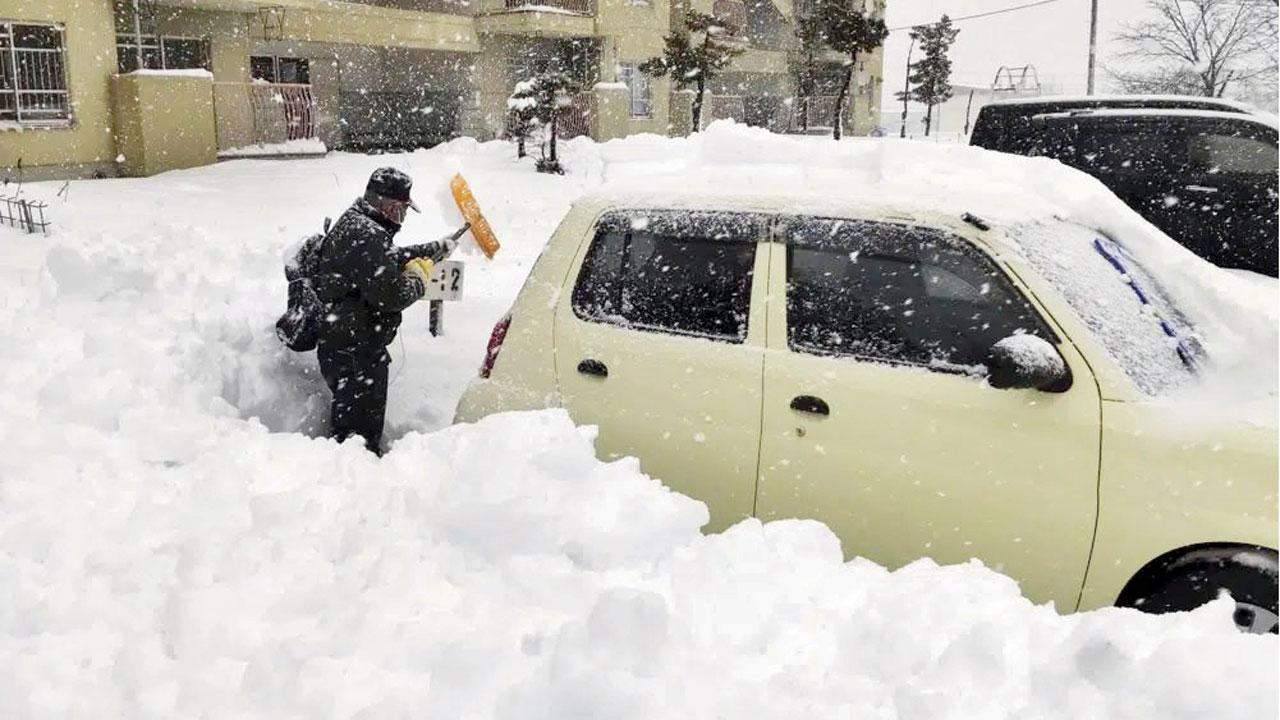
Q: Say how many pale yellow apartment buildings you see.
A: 1